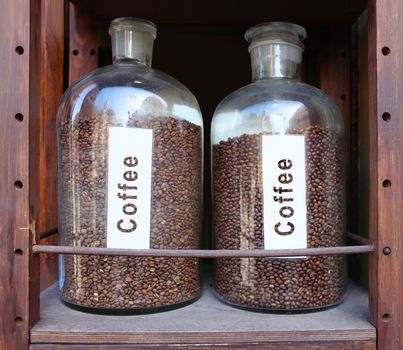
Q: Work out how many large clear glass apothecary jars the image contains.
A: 2